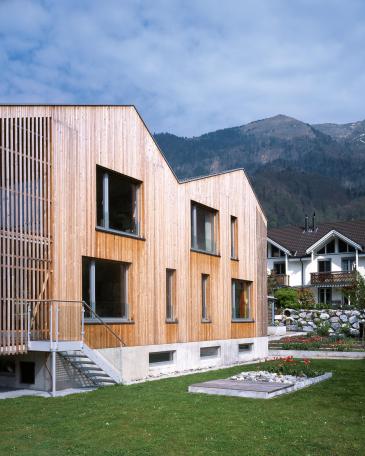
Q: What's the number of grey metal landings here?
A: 1